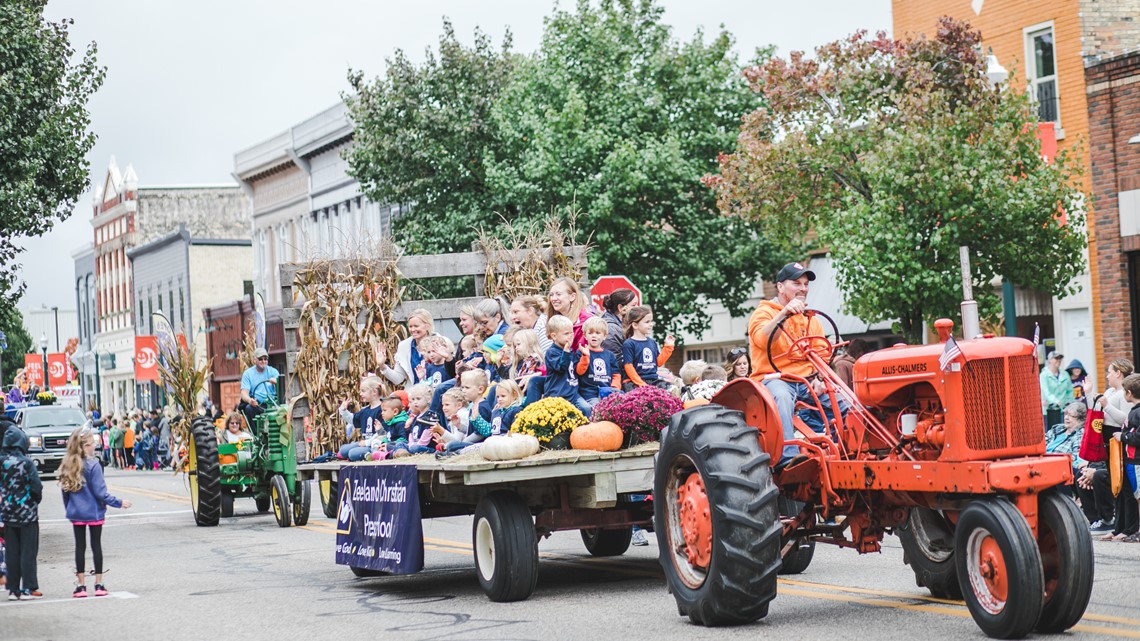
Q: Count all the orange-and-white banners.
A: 3